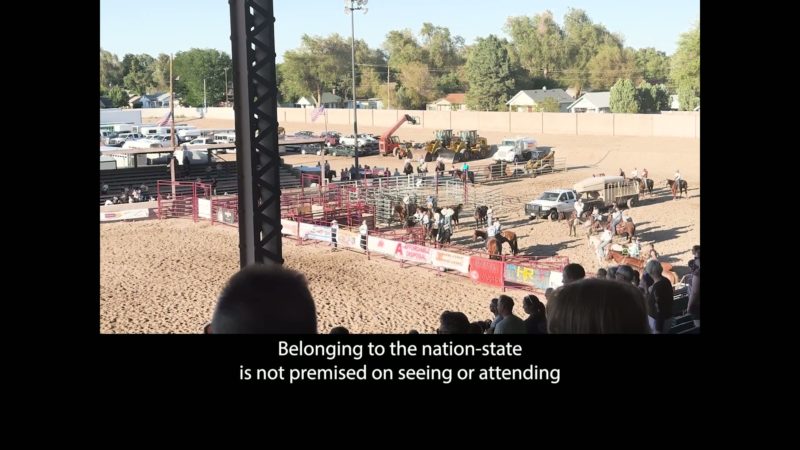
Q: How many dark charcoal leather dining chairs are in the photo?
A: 0